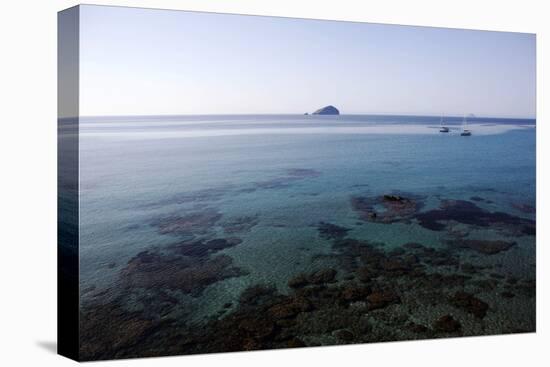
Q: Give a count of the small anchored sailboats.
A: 2